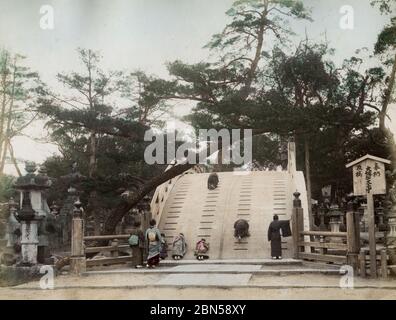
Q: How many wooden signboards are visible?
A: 1